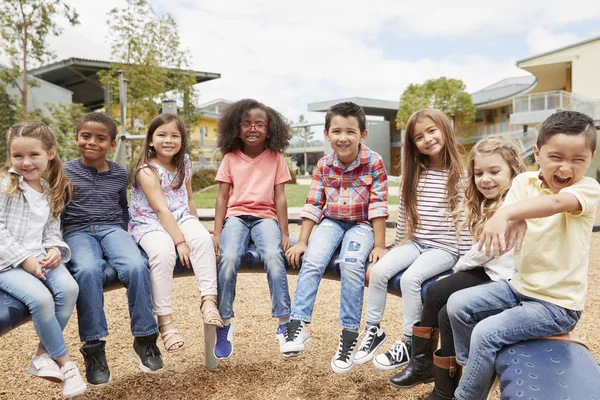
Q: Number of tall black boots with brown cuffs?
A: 2